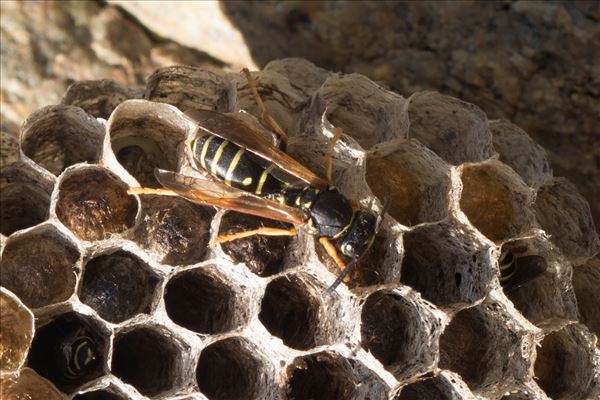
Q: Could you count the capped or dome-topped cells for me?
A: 0